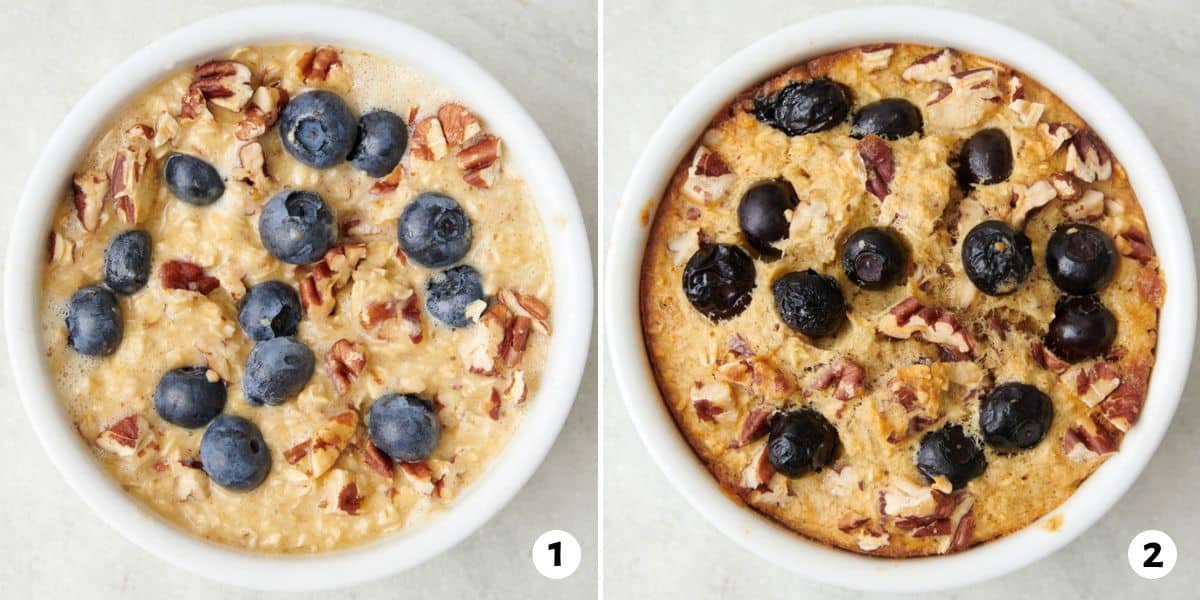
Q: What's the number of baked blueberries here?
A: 13